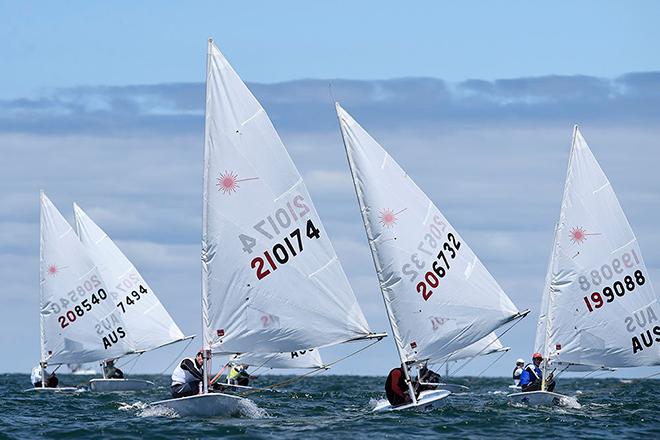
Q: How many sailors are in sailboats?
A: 8